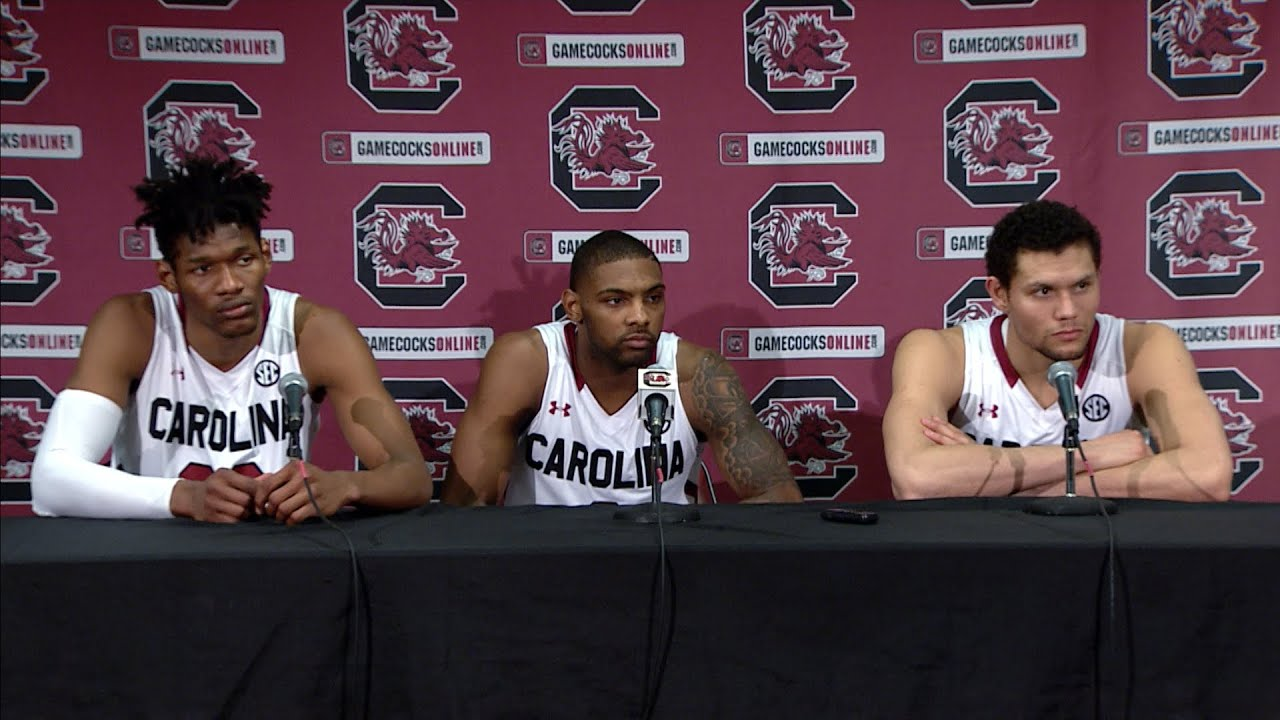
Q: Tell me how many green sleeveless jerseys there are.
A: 0